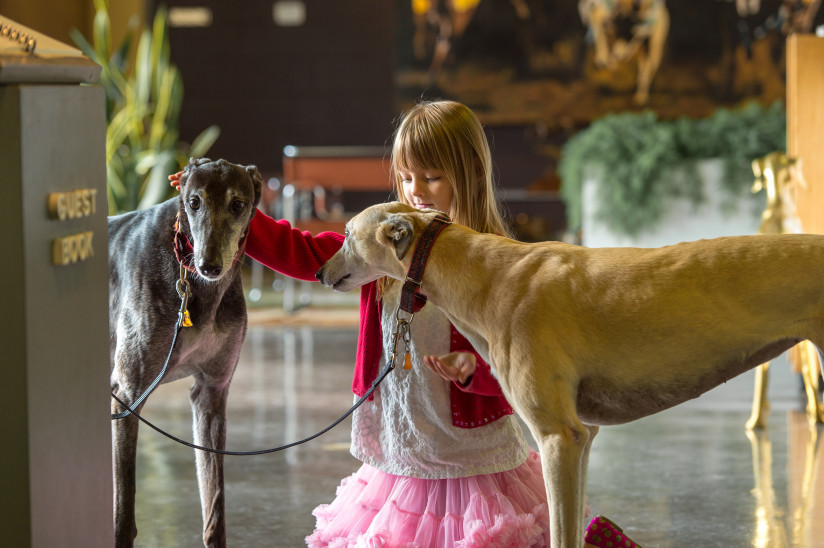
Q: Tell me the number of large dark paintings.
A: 1